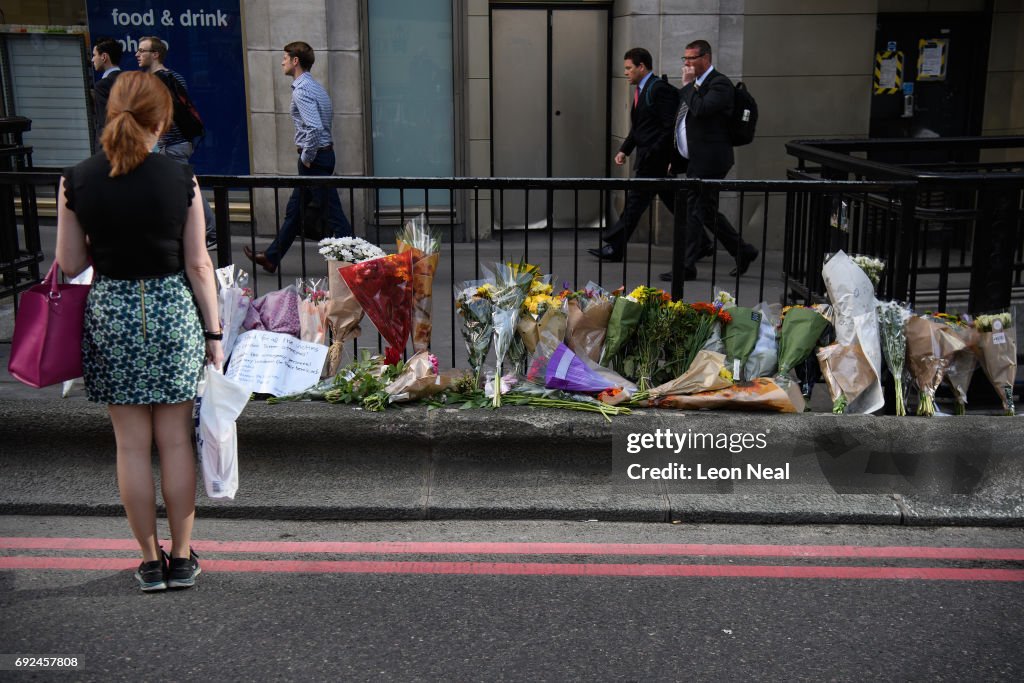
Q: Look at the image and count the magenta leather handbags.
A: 1